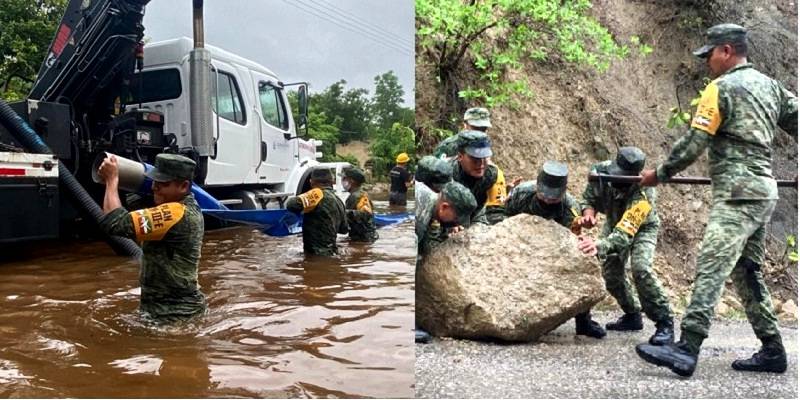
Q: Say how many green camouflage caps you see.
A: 10